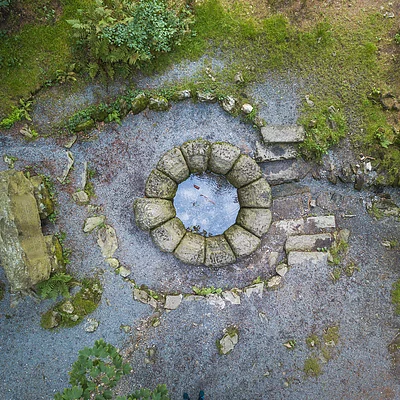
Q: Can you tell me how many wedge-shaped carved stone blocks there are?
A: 12